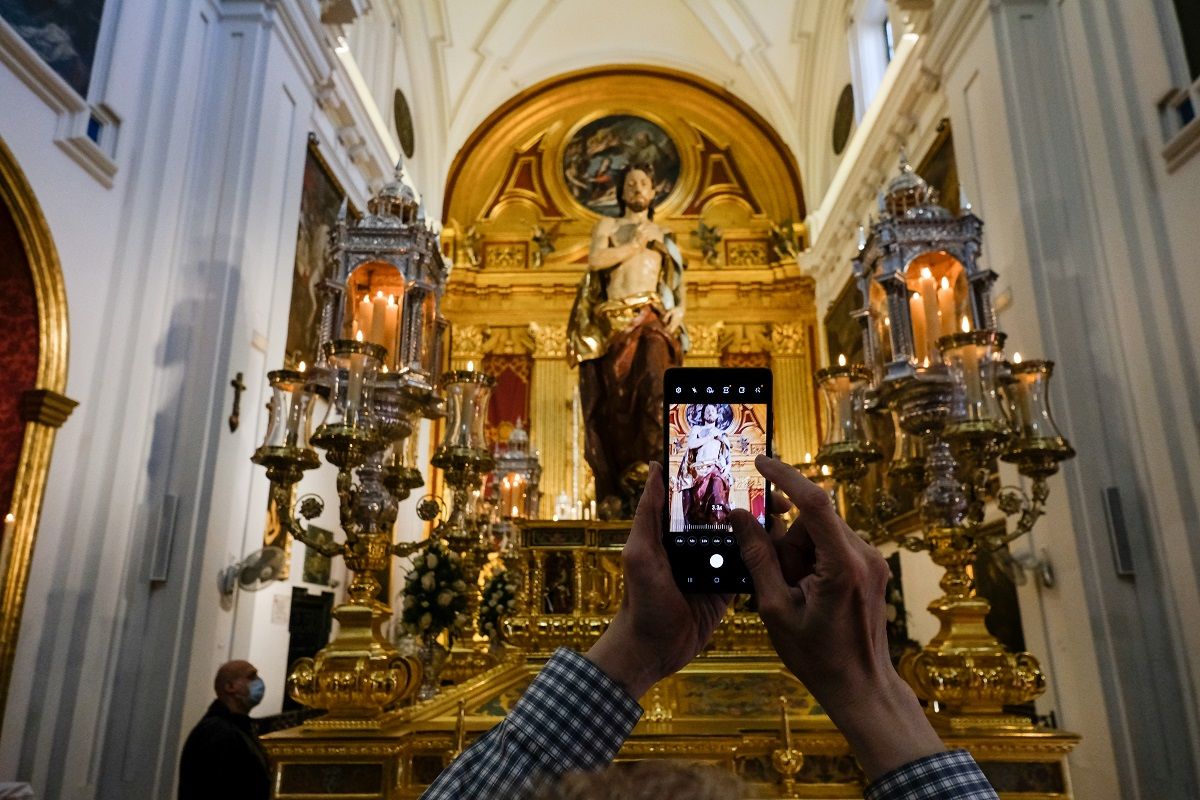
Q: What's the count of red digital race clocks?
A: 0